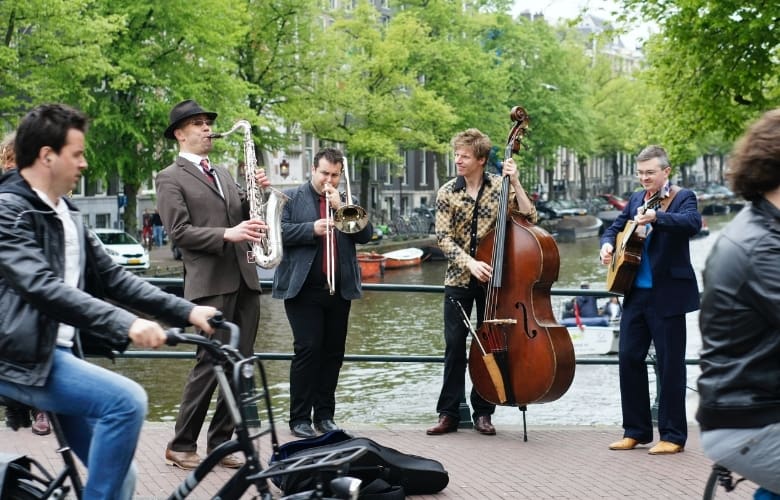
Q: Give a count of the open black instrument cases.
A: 1